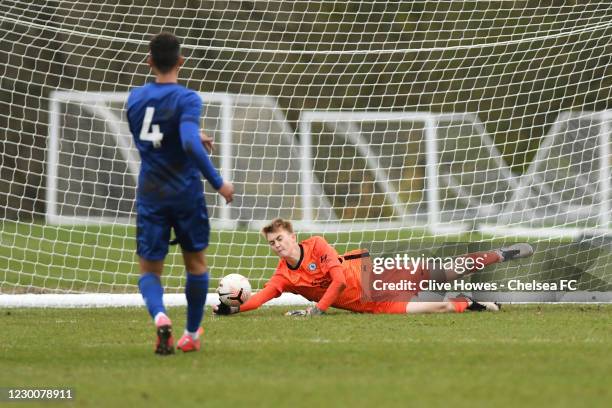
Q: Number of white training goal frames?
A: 3